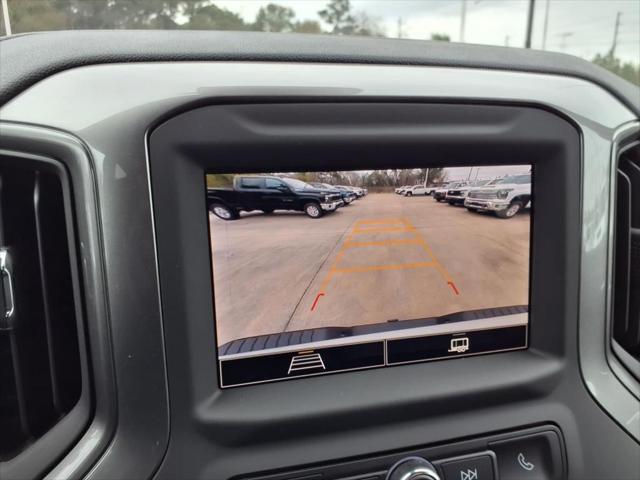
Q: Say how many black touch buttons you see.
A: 2